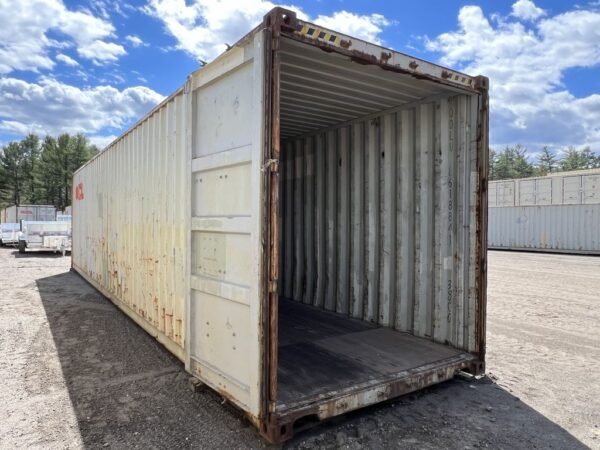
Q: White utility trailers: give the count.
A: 2